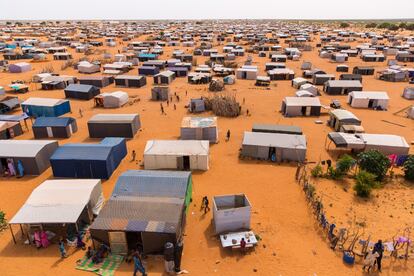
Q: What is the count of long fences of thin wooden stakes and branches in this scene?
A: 1